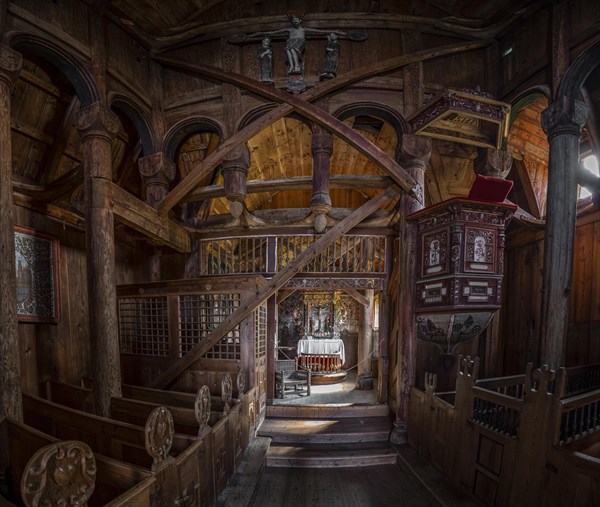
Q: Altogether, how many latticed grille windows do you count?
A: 3